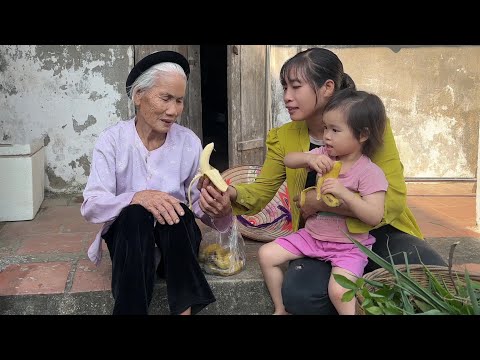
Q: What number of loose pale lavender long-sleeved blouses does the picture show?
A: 1